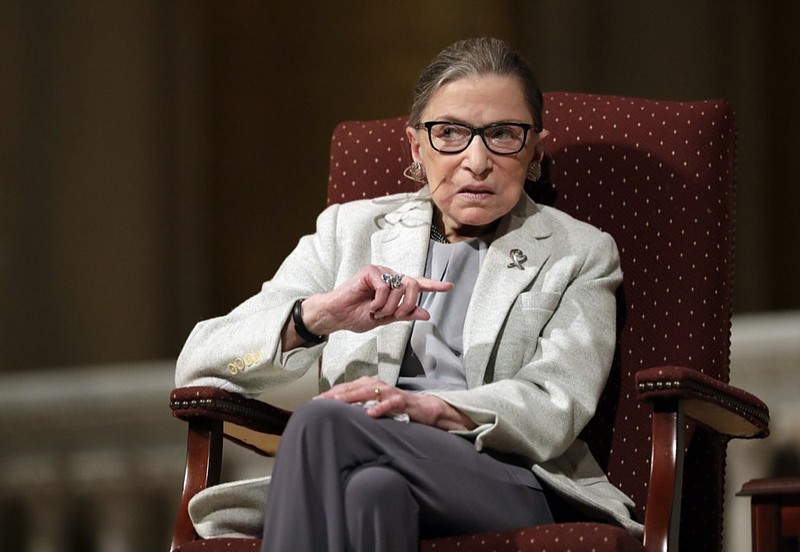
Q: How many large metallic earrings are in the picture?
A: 2